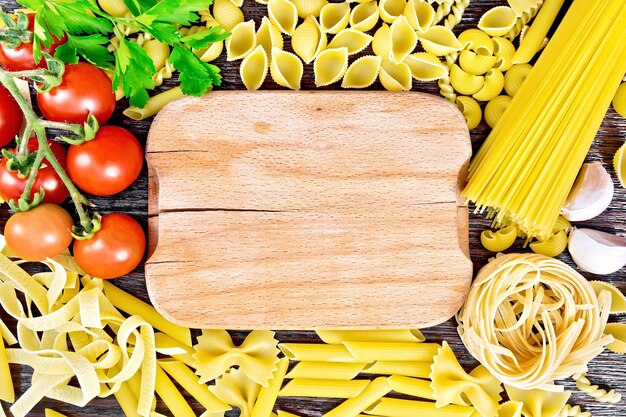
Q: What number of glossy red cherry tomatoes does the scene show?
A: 7